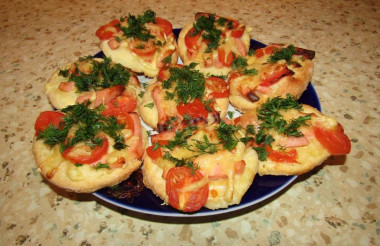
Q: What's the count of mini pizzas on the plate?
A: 8